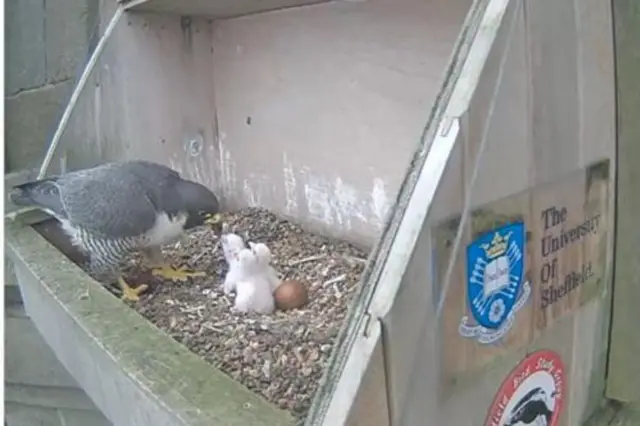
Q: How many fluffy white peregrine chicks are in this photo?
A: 3